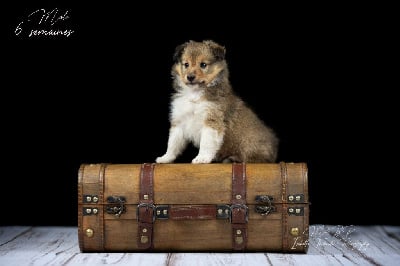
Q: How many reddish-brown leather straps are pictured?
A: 2